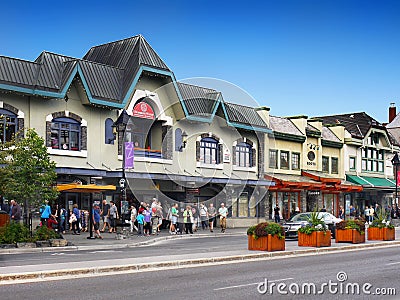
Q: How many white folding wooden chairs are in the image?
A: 0